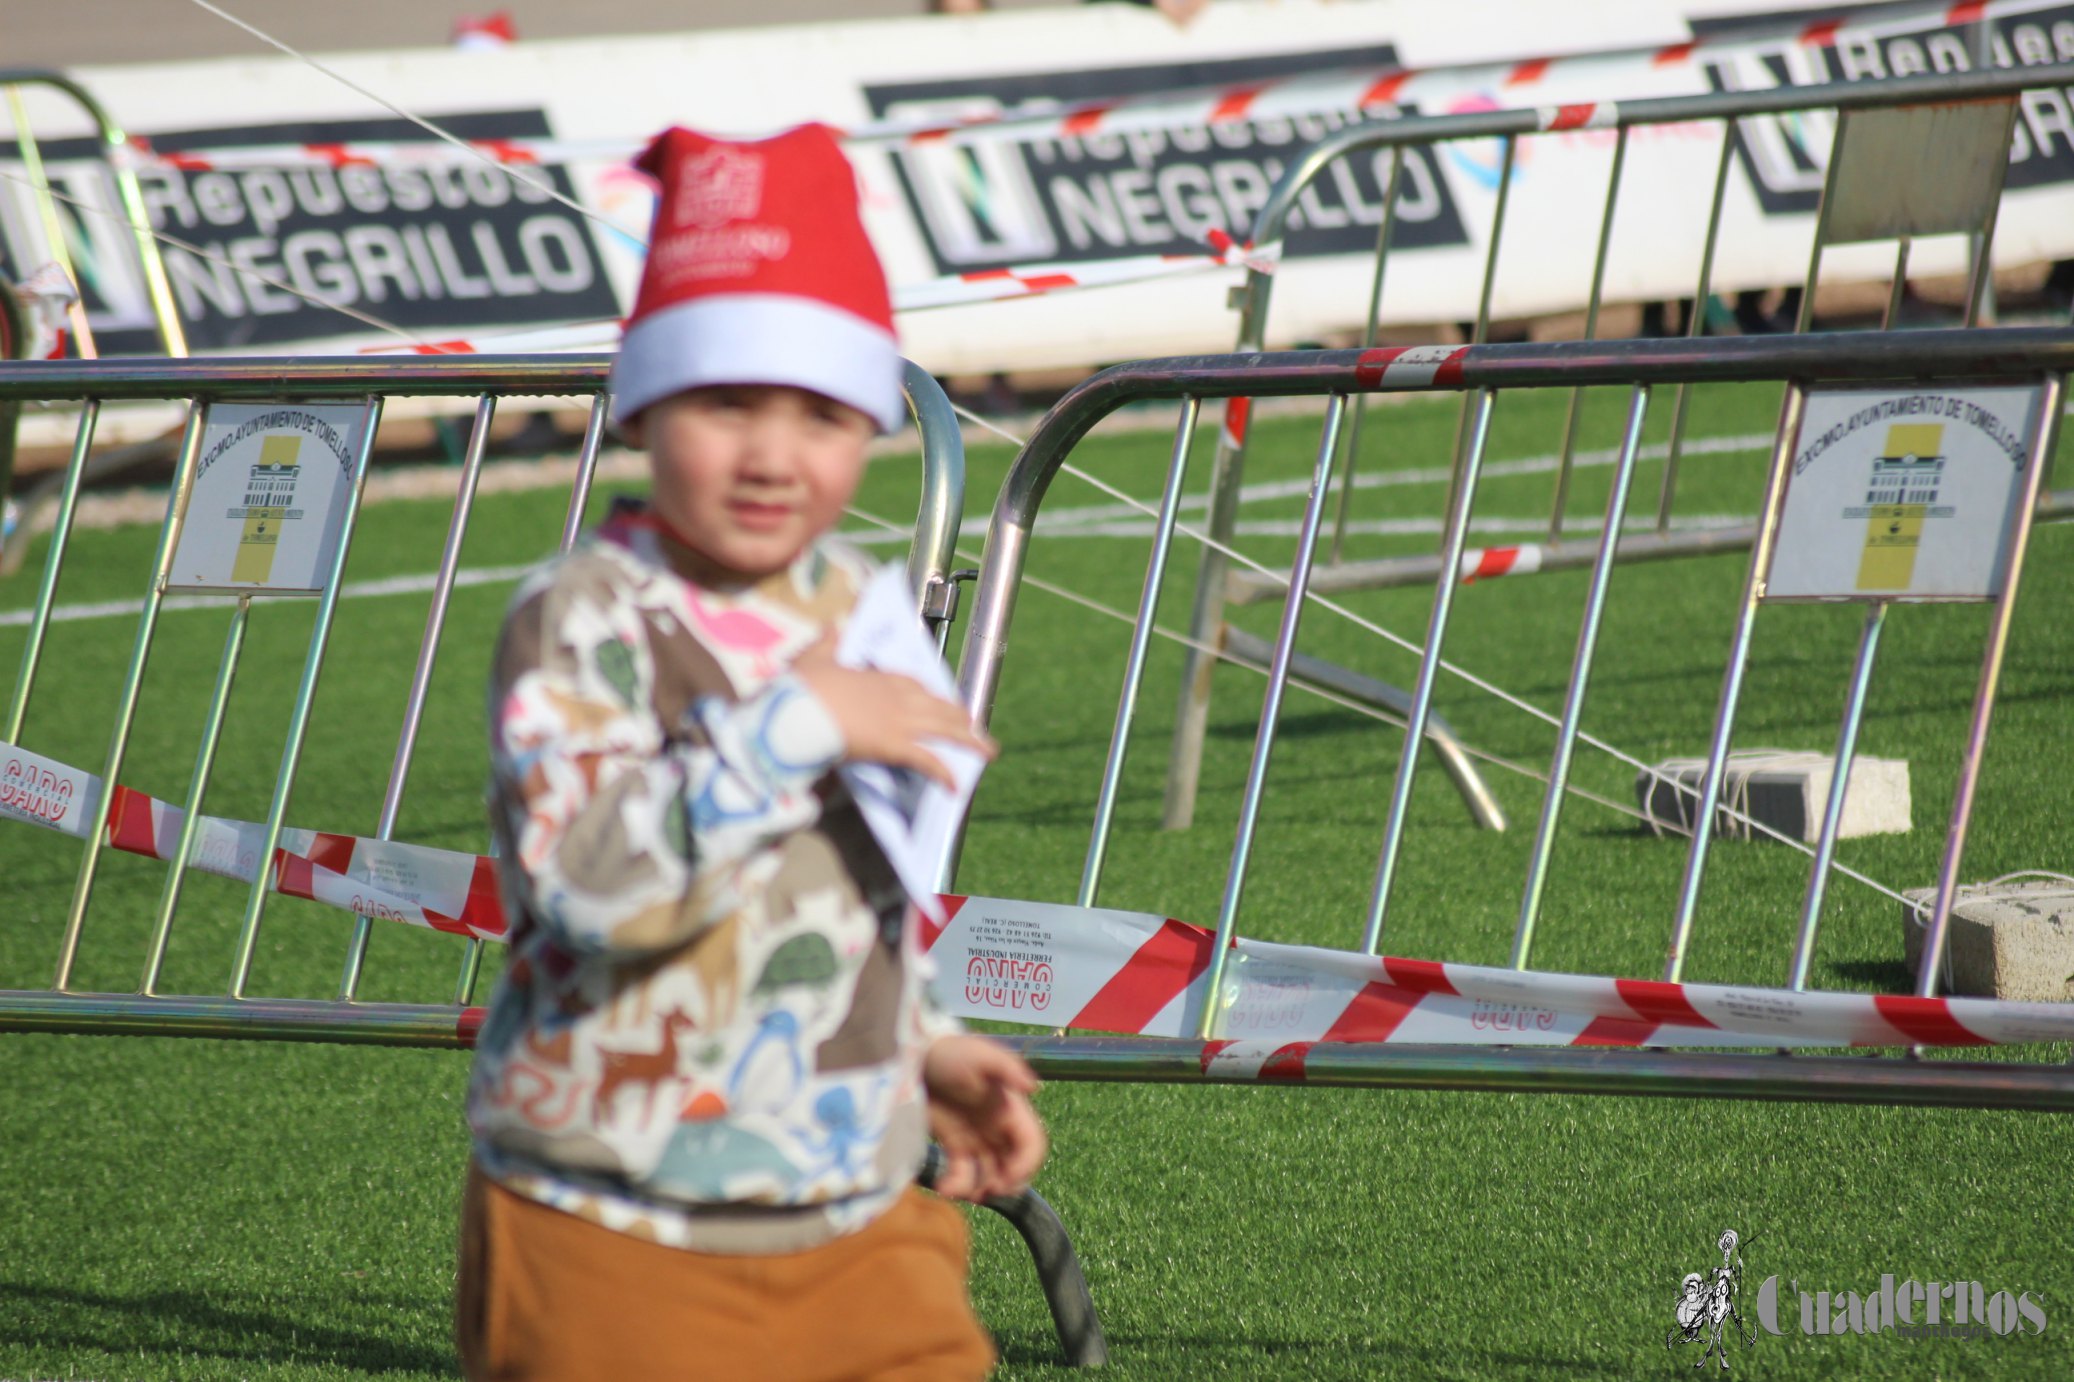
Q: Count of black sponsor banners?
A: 3